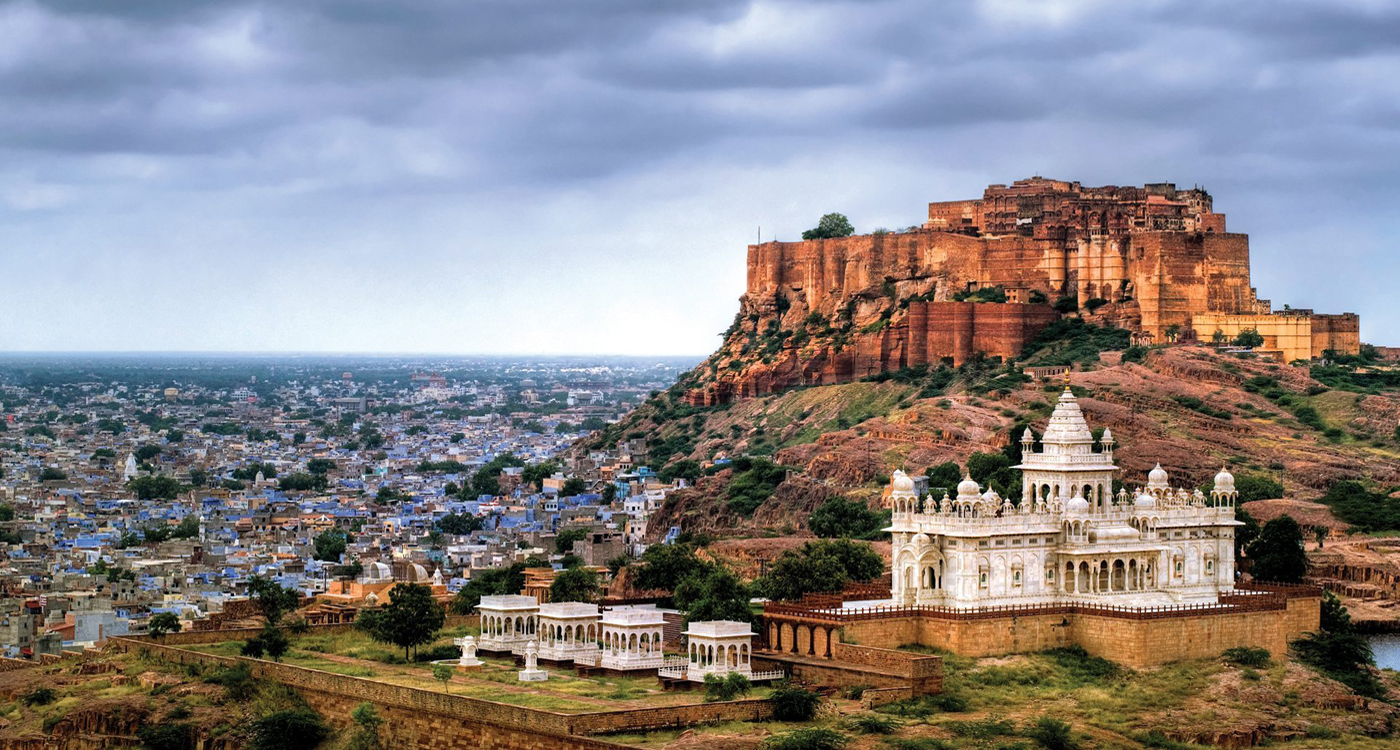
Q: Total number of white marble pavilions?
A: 4